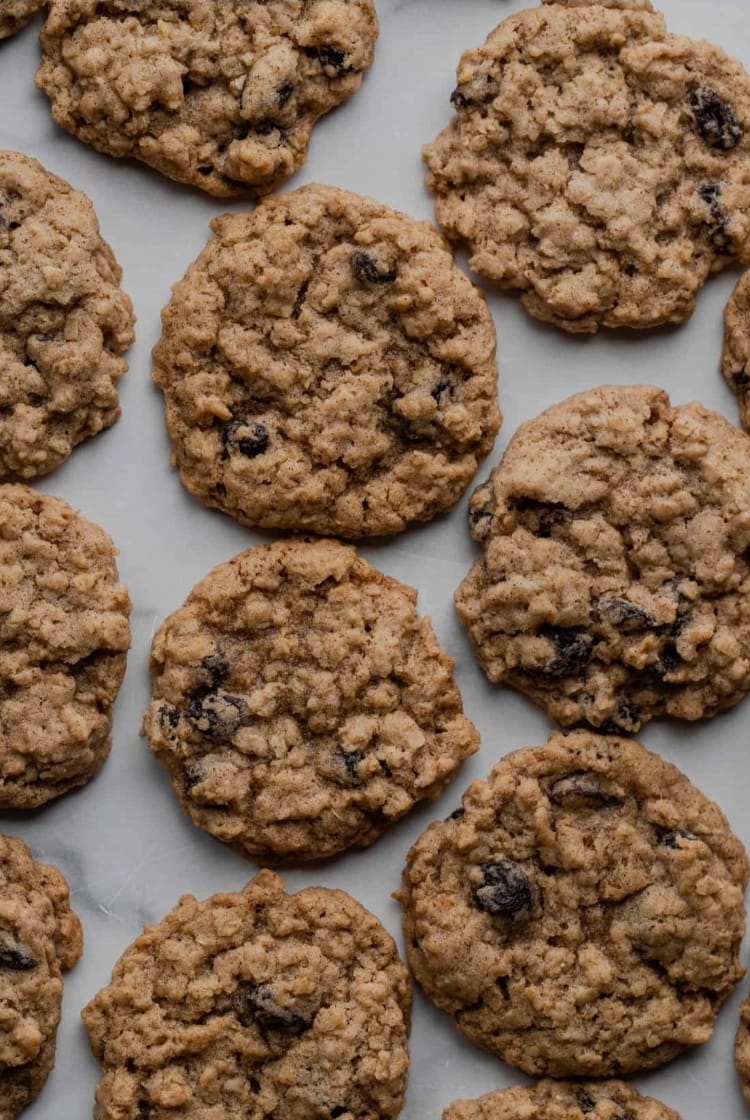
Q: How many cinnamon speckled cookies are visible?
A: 15